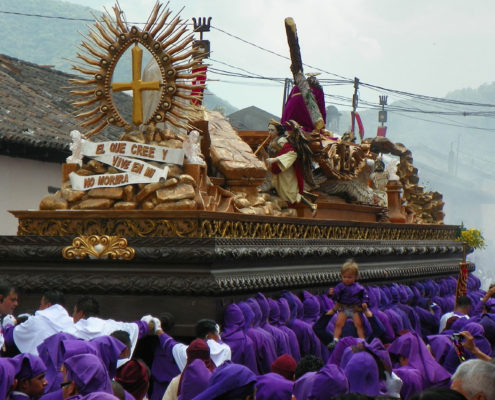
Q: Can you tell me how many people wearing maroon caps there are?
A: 3